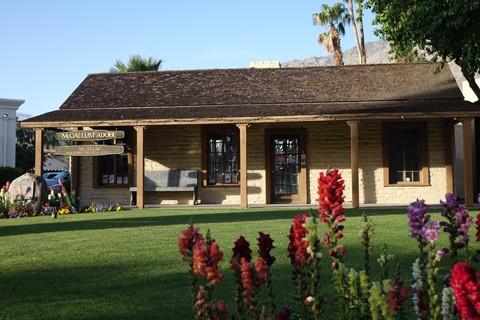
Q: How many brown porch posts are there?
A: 5